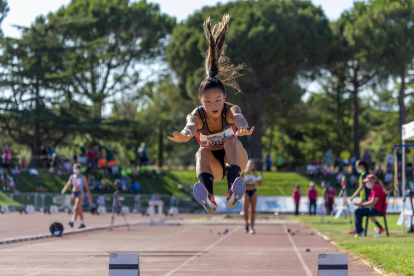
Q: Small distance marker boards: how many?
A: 2